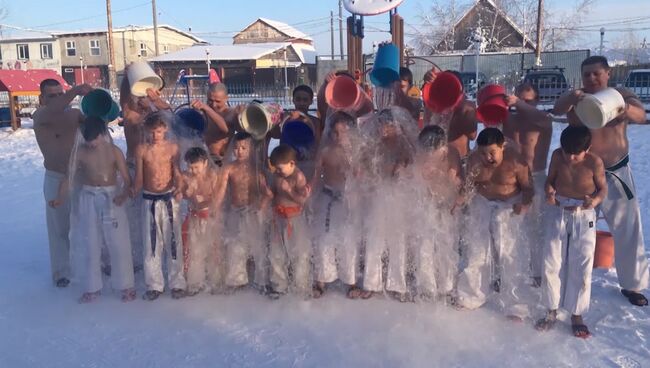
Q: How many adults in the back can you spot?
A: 9